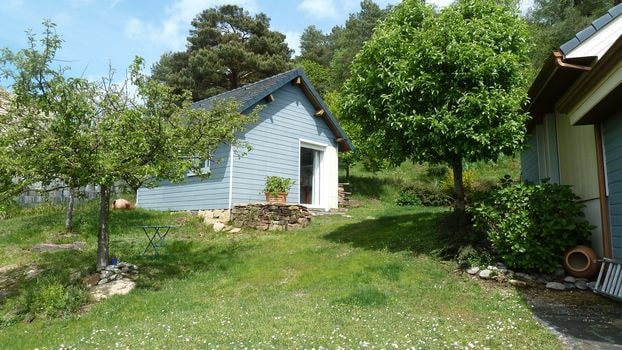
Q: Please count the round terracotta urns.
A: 2